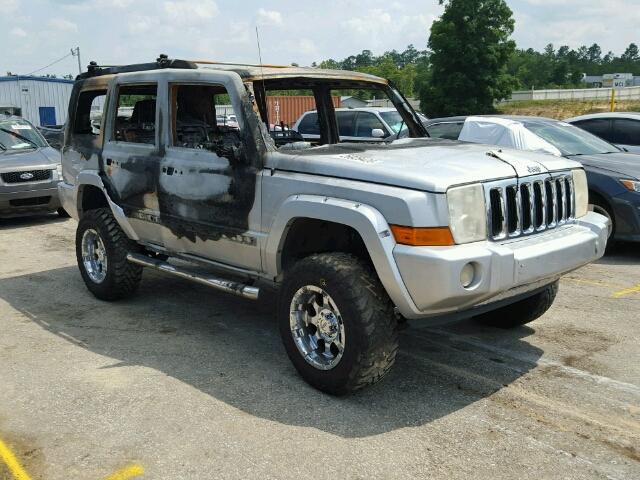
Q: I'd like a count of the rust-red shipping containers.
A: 1